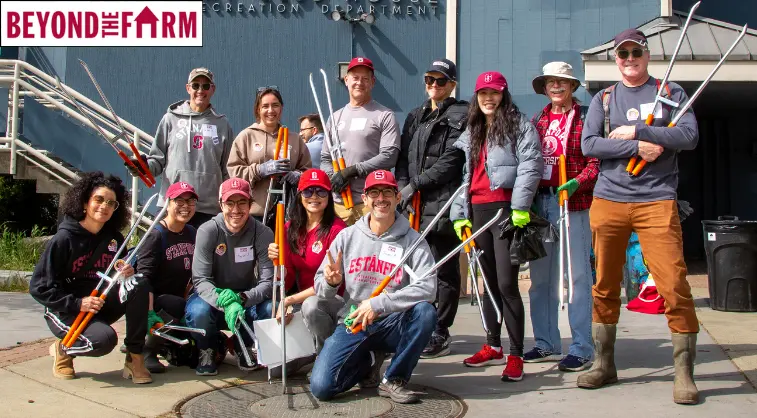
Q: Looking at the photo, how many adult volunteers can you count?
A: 12